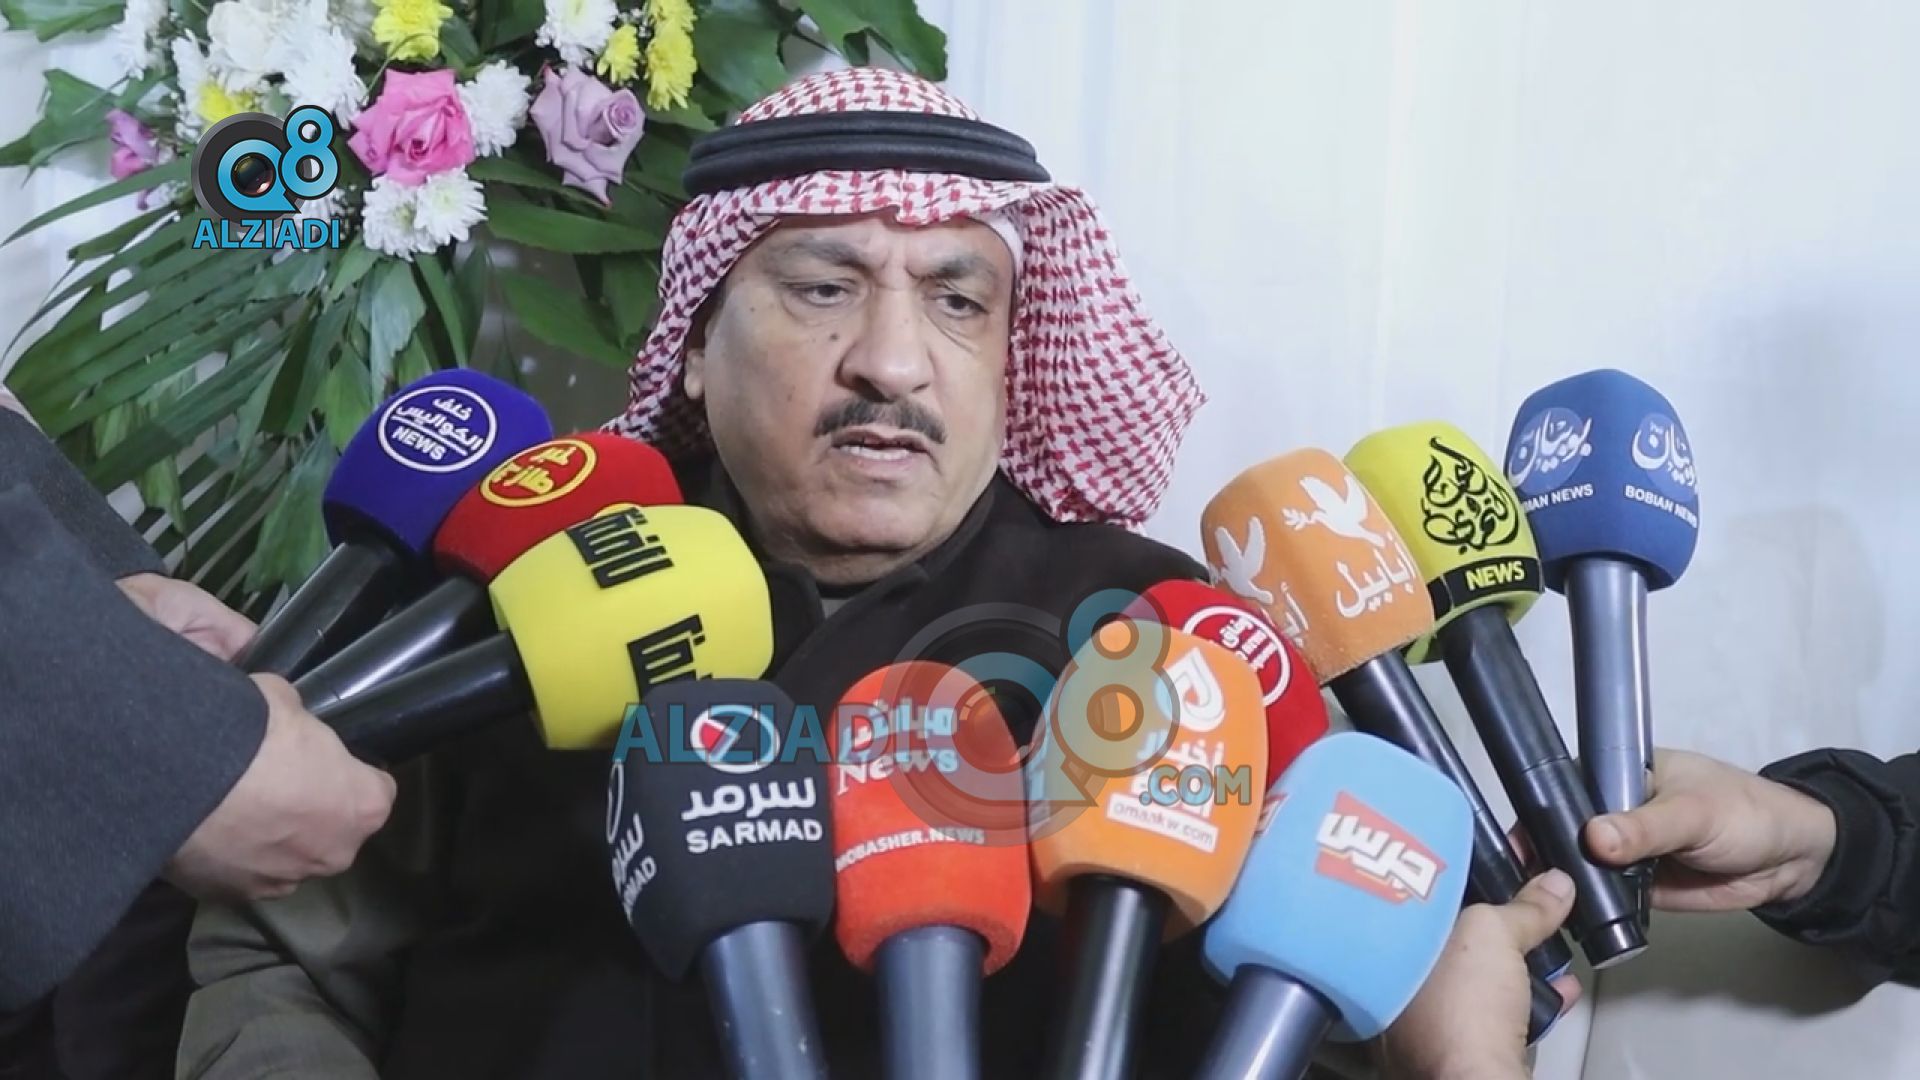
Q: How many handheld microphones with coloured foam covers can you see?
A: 11